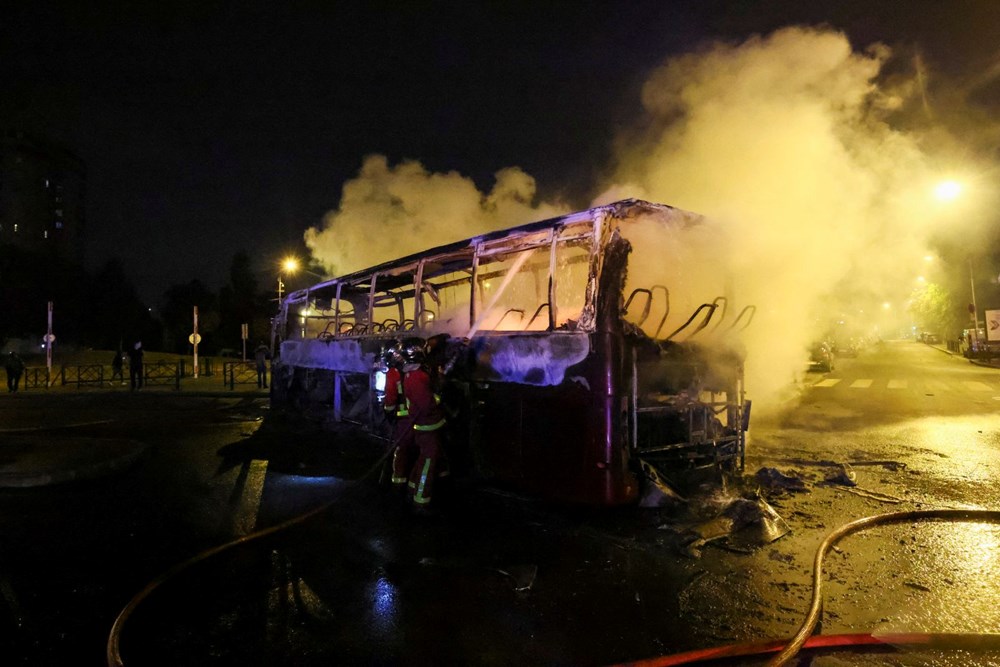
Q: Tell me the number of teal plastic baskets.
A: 0